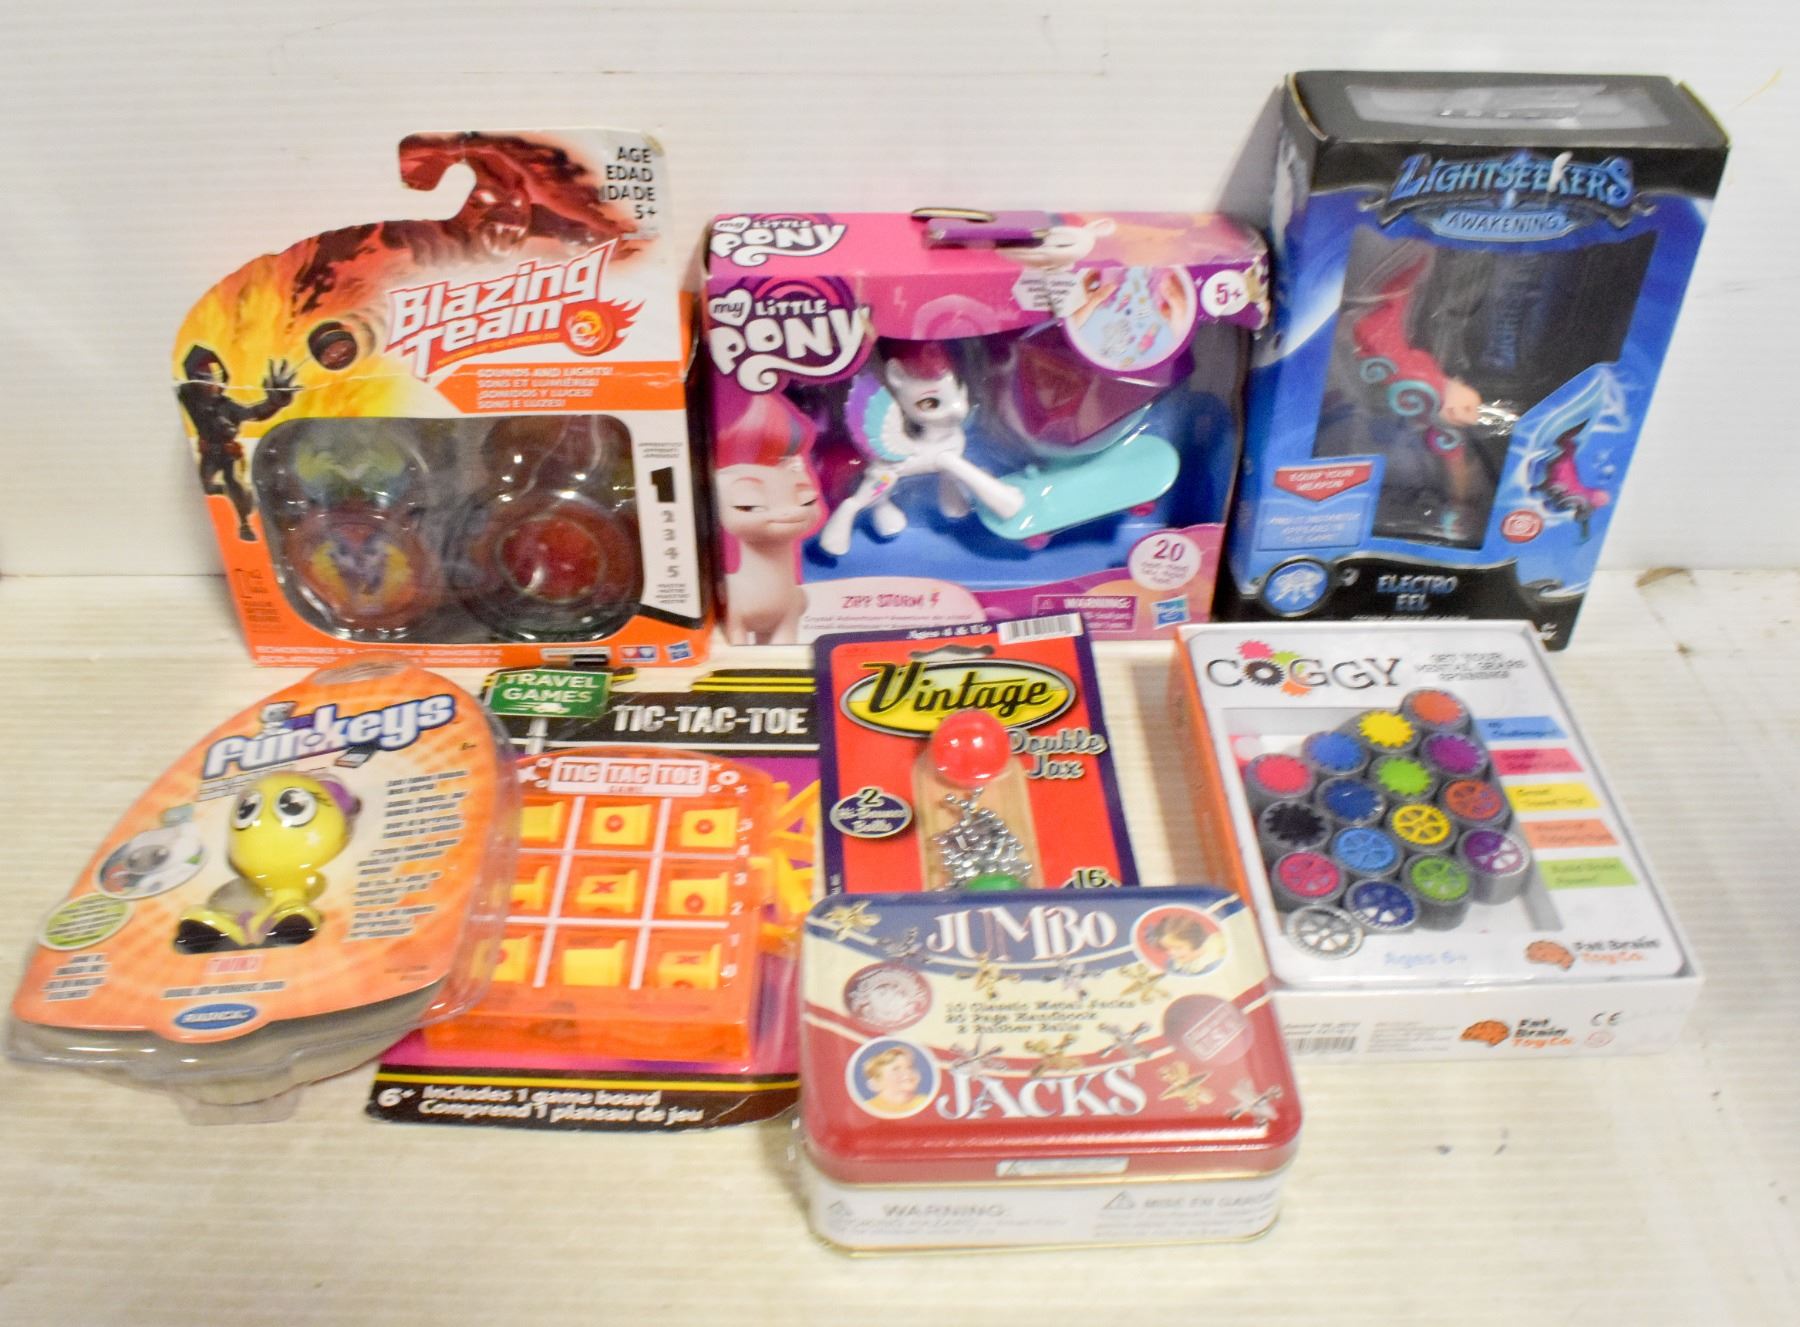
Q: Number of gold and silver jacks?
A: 10